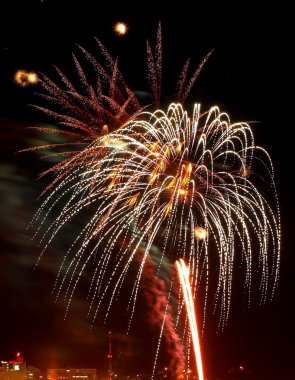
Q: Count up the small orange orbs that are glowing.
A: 4